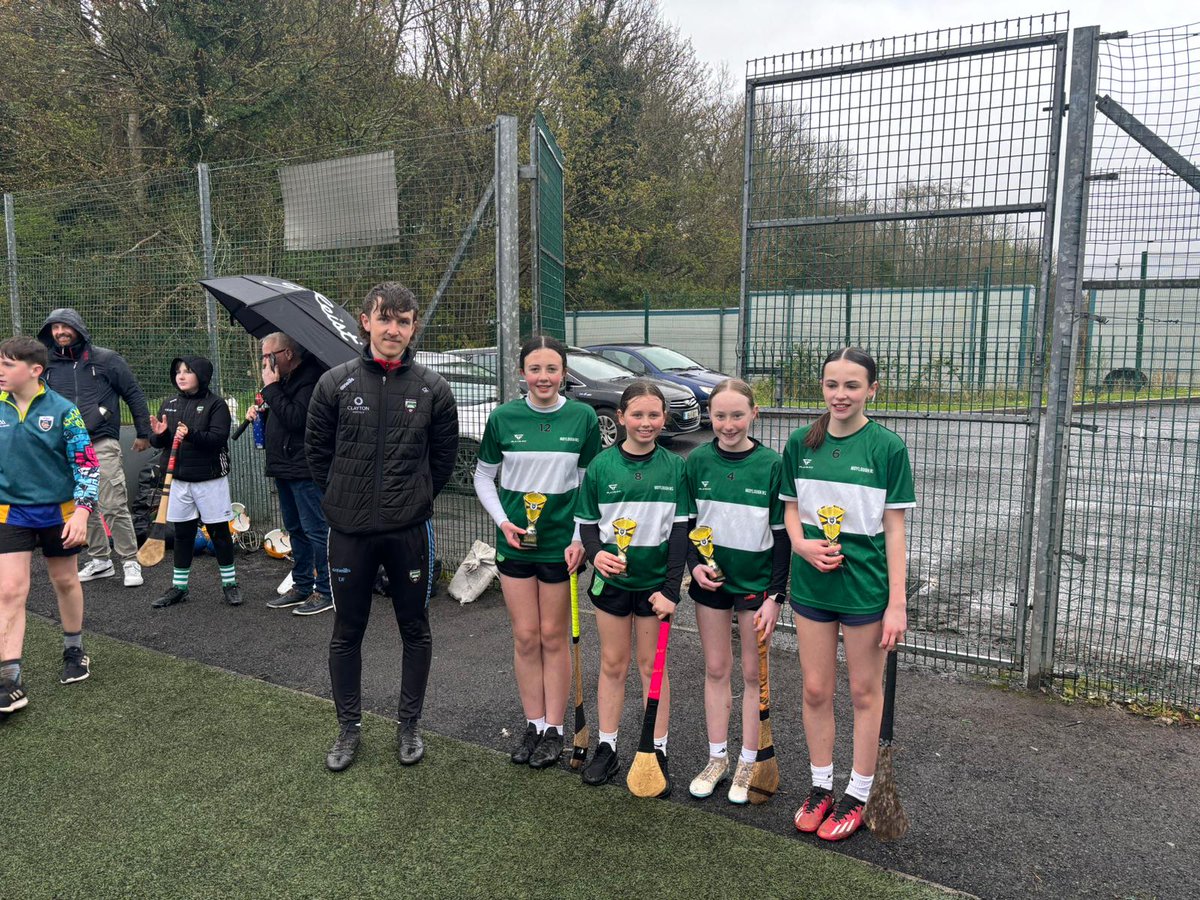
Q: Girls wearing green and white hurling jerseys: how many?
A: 4